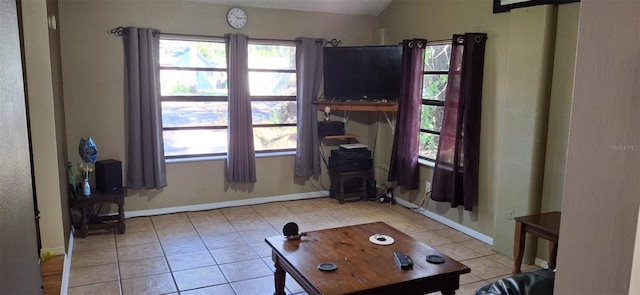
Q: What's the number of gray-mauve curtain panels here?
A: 3